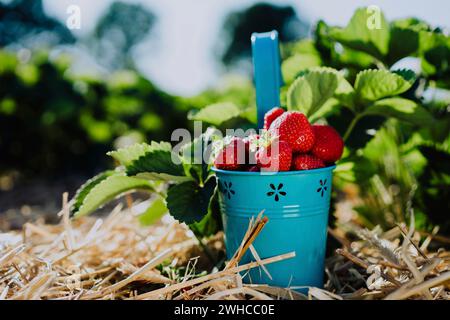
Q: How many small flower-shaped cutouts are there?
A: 3